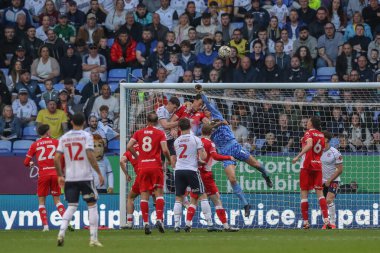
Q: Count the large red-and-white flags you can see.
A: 0